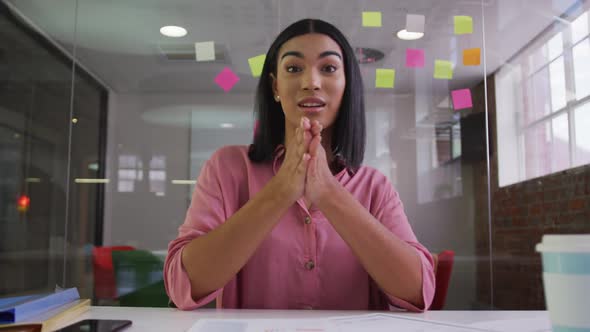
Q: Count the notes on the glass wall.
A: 11